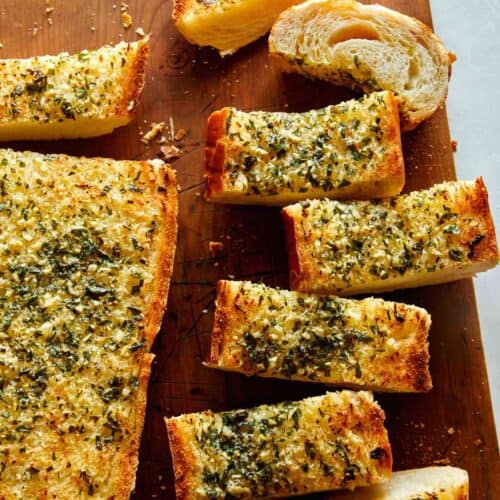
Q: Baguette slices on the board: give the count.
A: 8